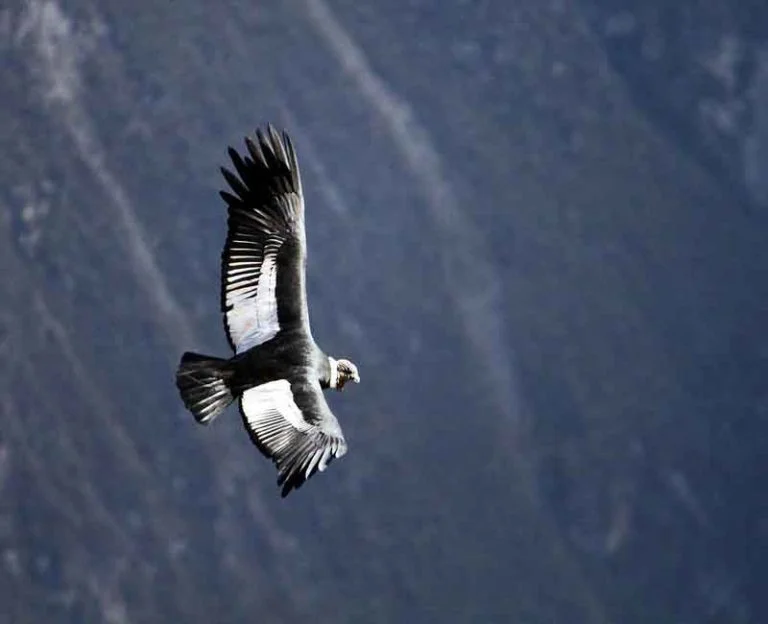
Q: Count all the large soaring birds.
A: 1